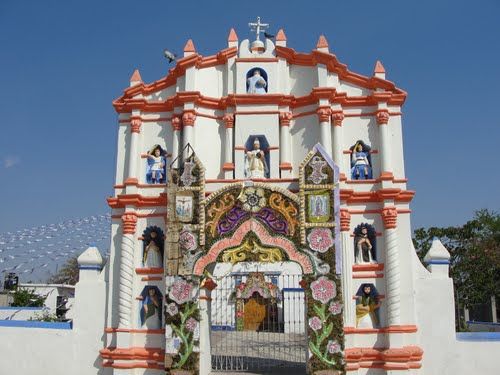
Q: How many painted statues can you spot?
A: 8